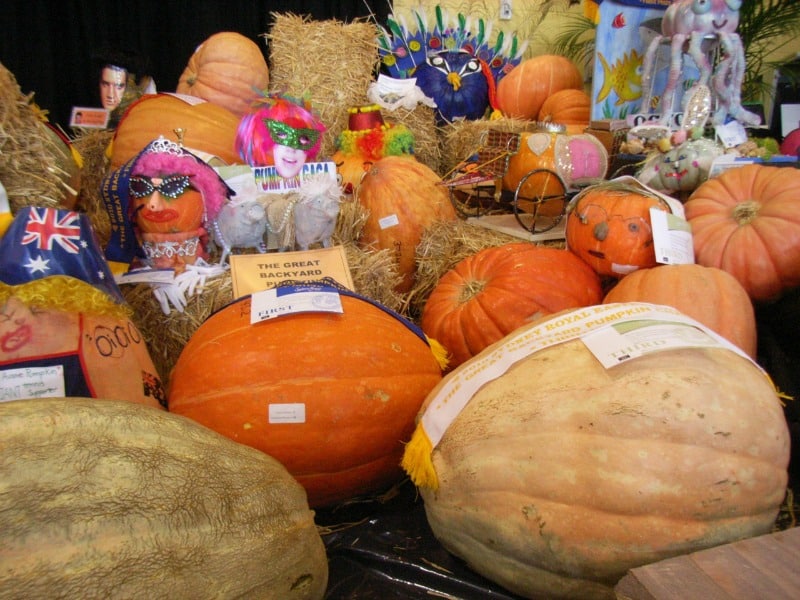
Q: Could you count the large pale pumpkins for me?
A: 2